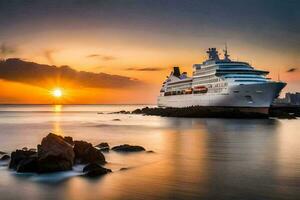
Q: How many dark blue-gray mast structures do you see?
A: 2